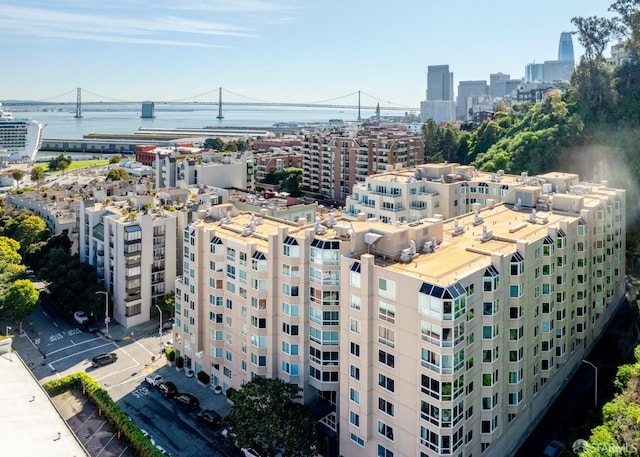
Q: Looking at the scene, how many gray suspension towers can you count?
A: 3